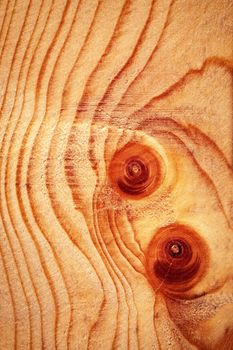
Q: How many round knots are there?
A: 2